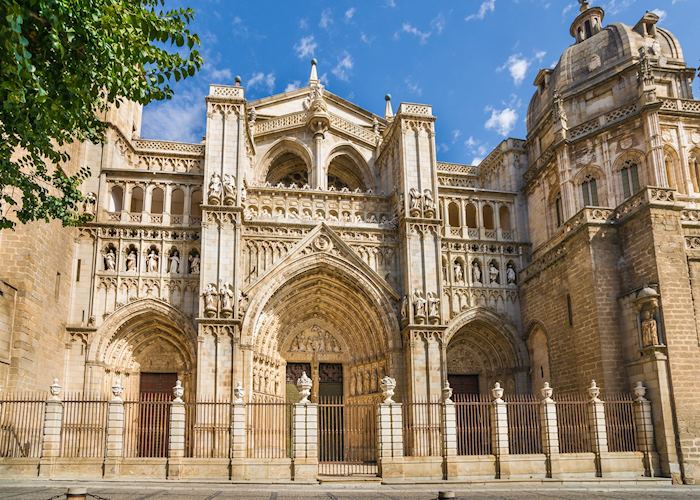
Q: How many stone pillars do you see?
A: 11